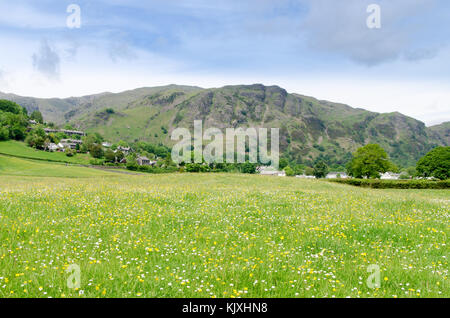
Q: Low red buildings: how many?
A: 0